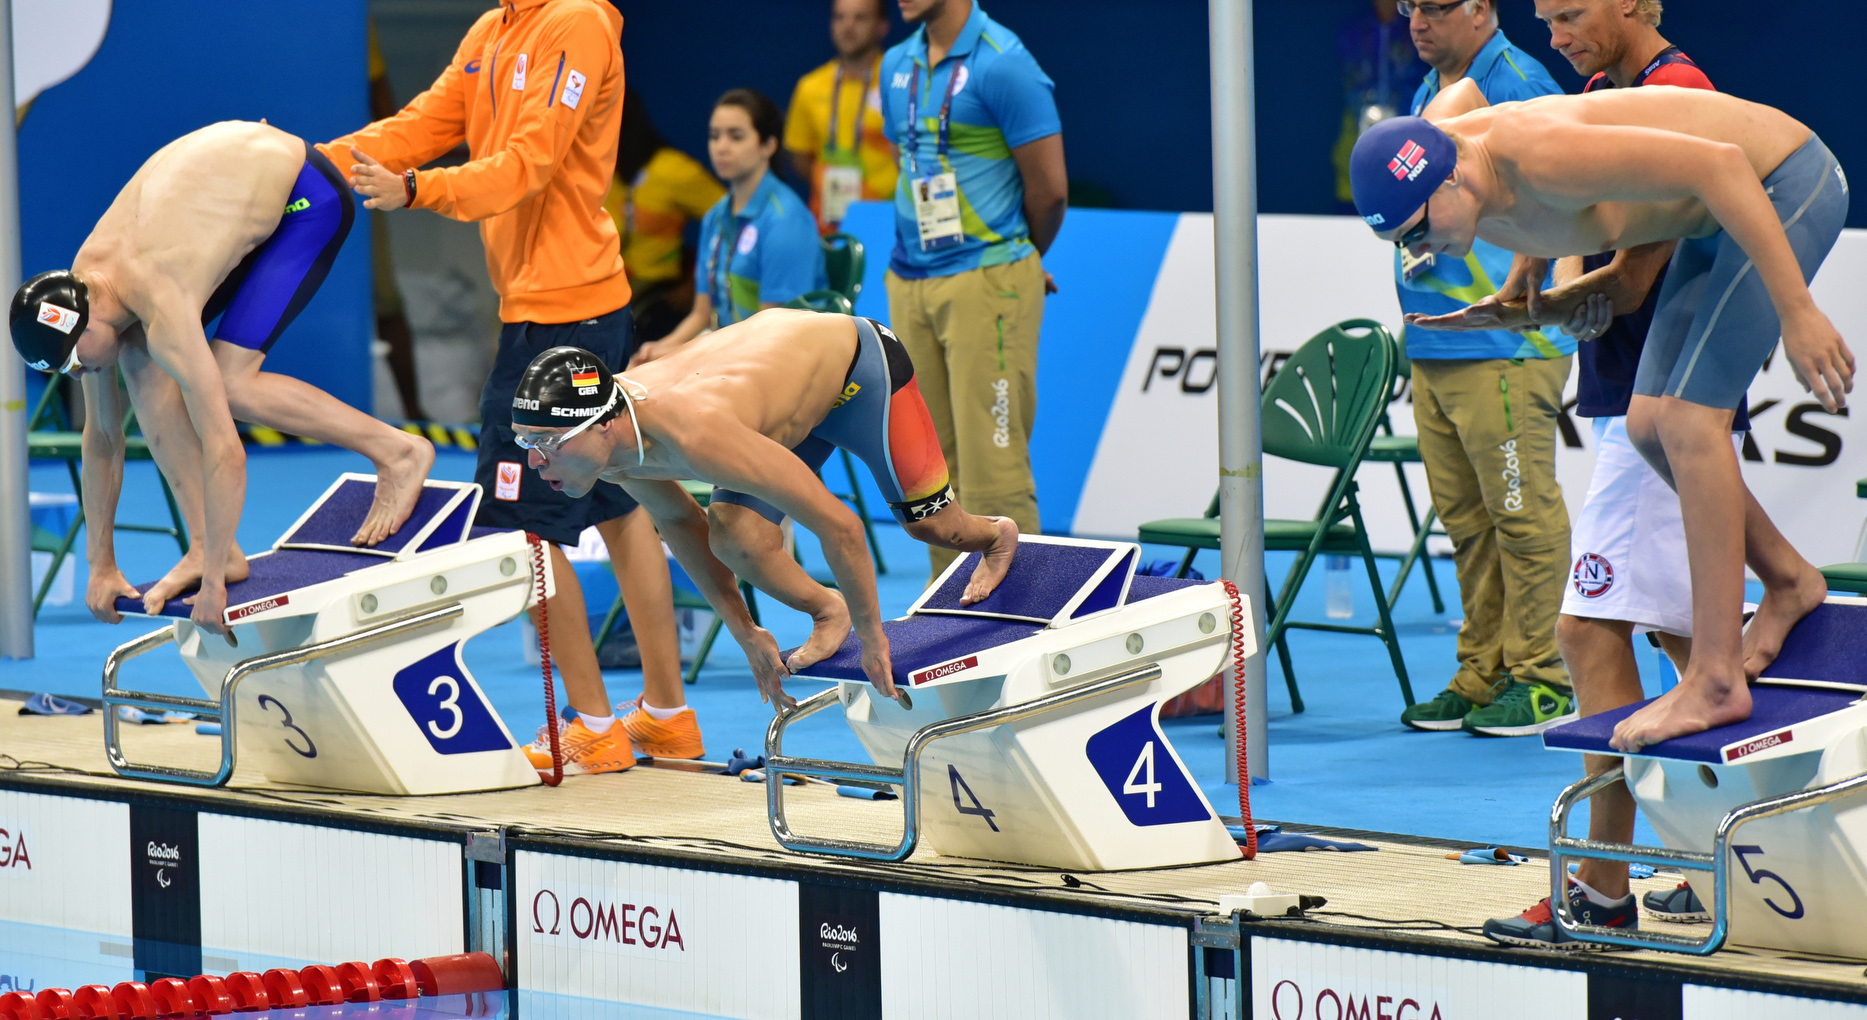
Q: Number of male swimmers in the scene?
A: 3